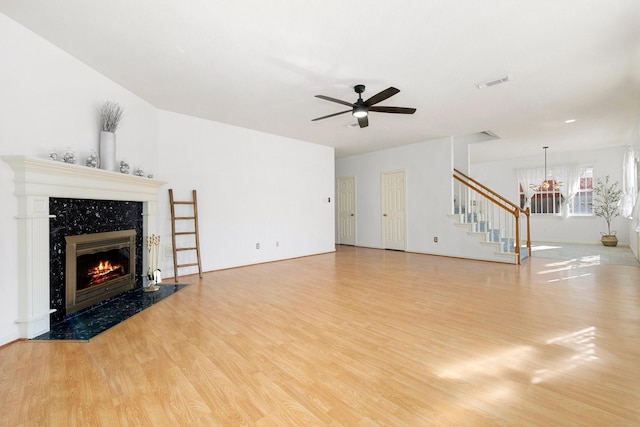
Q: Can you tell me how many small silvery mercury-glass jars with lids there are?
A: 6